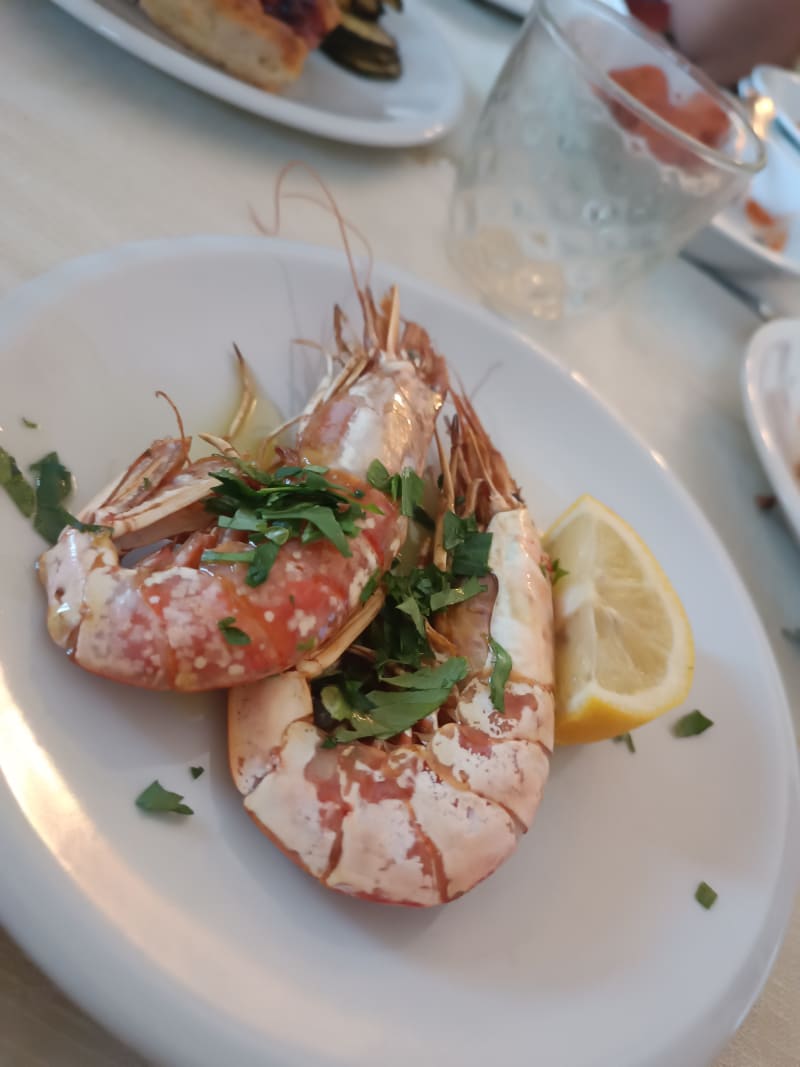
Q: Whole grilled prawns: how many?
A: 2